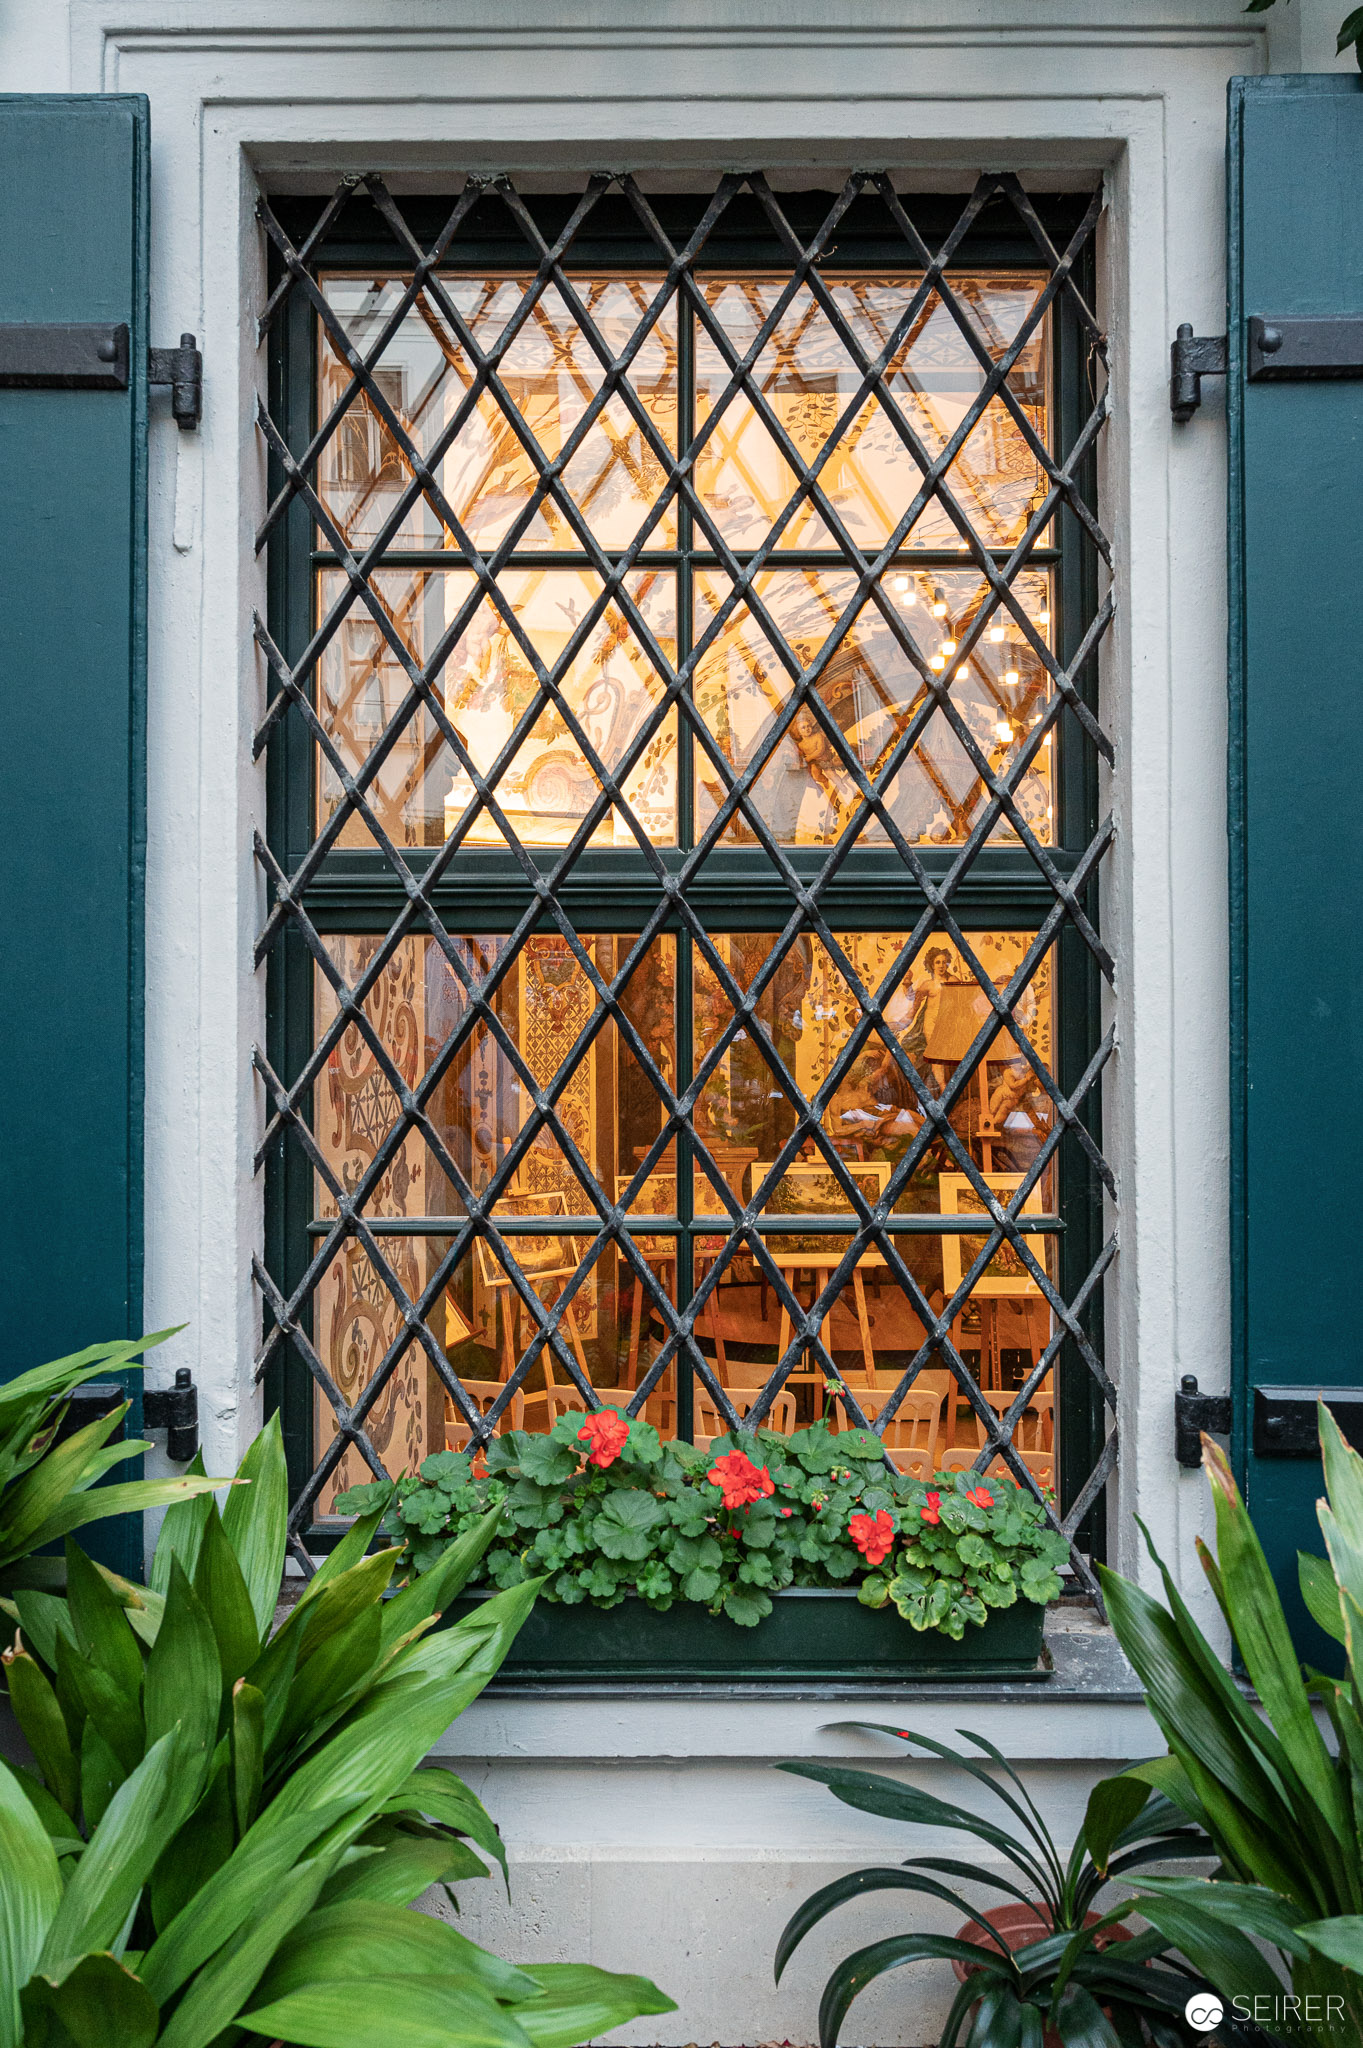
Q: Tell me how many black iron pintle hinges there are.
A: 4